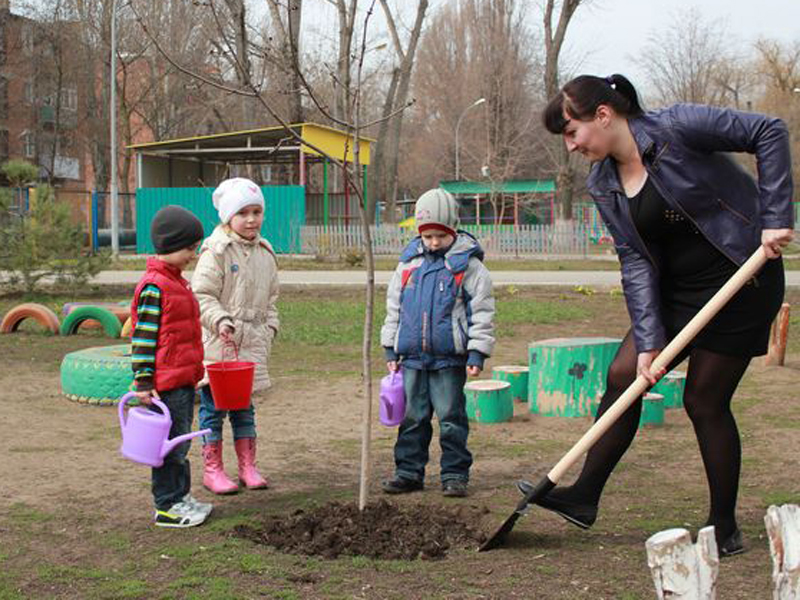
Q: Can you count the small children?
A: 3